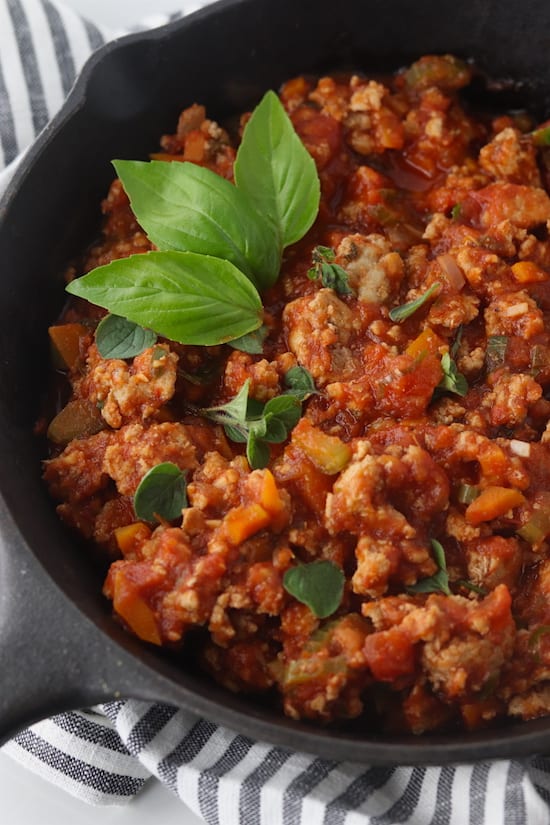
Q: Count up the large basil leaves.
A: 3